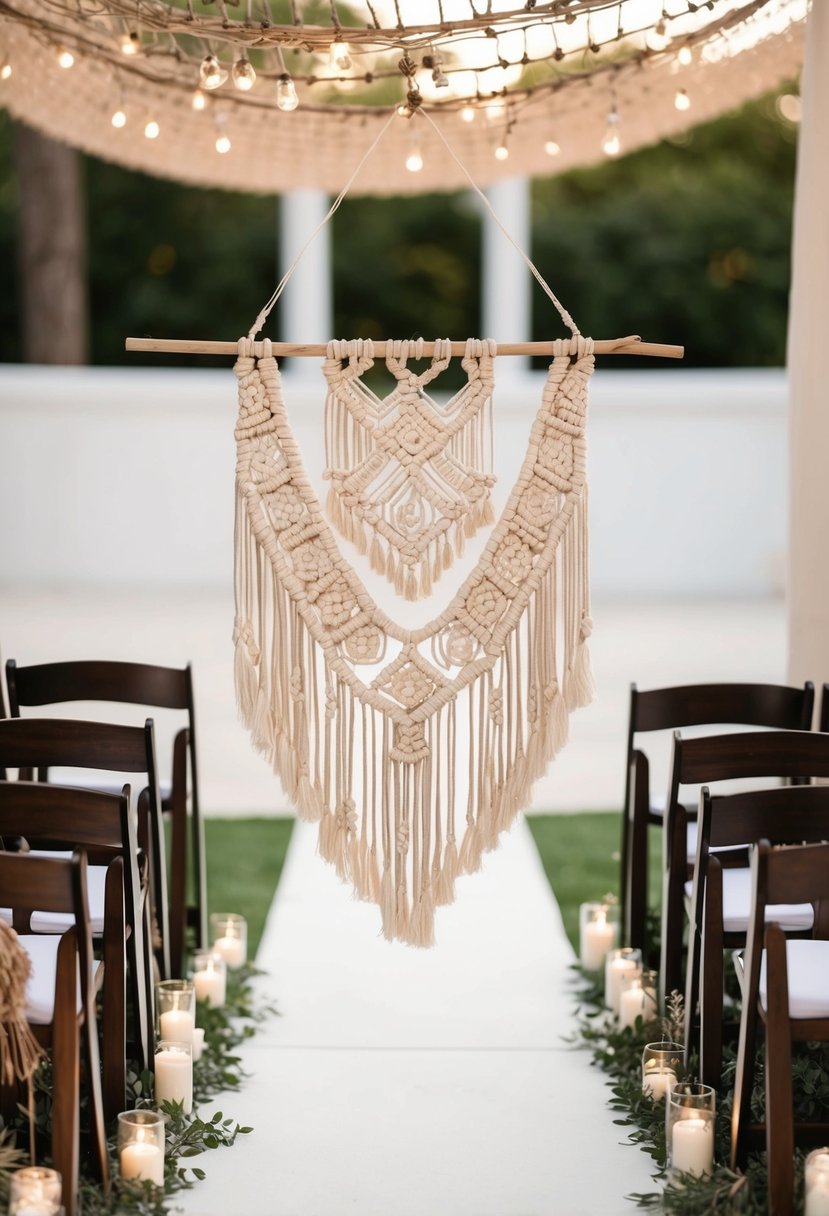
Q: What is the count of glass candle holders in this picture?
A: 12